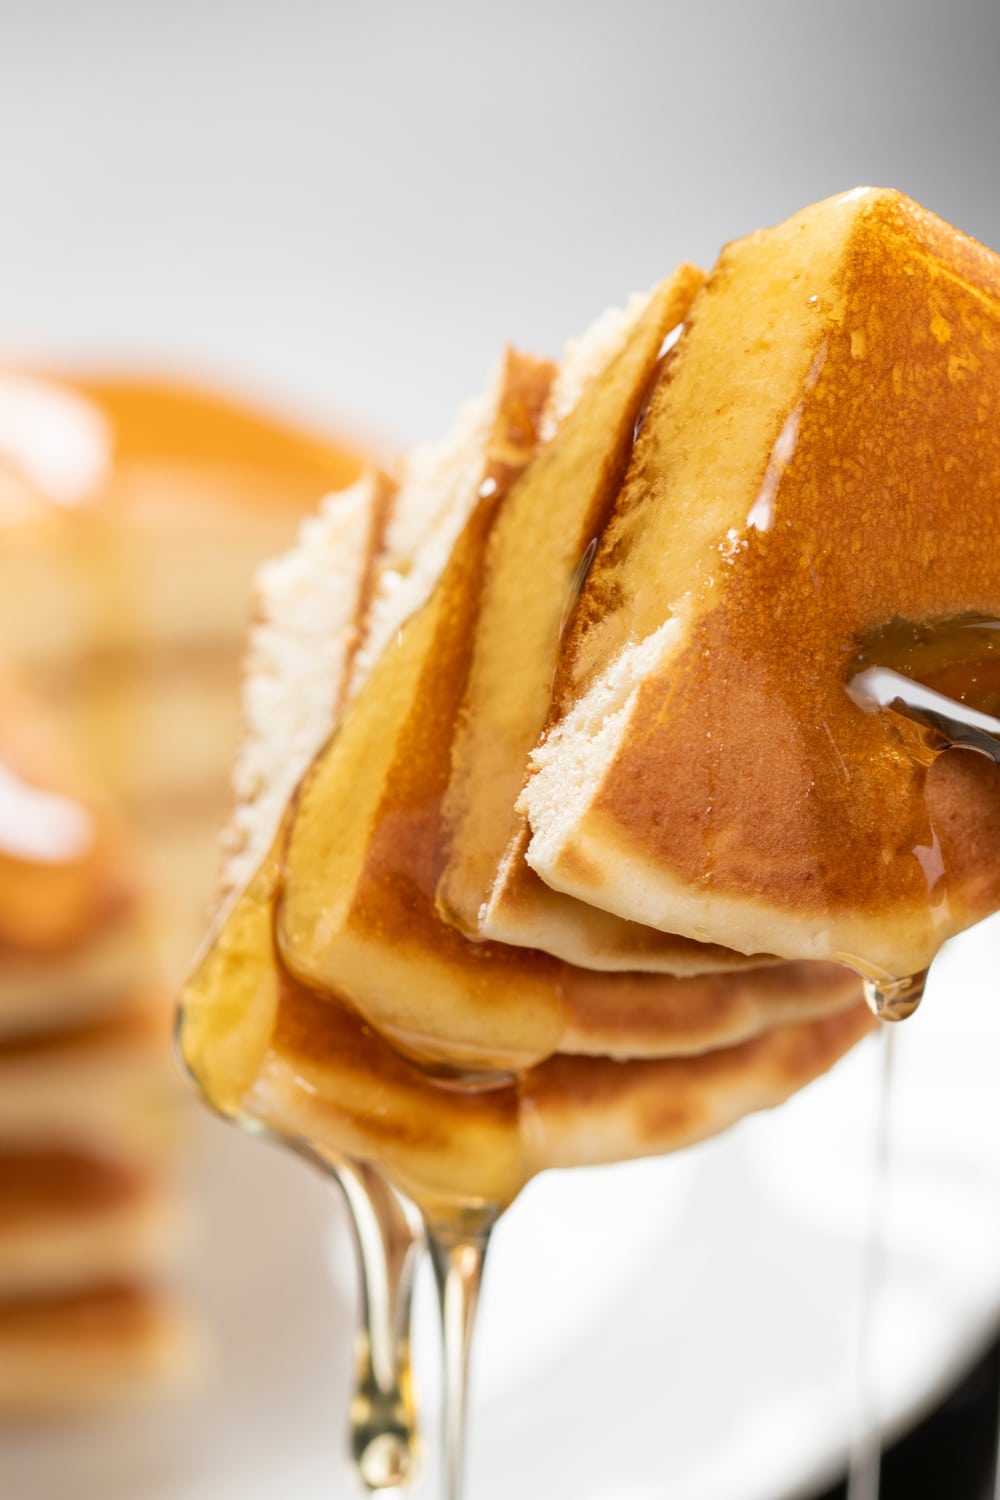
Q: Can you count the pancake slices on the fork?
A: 4